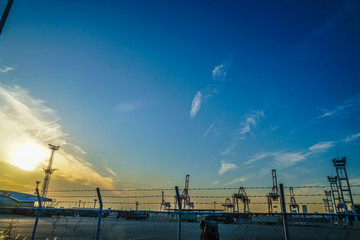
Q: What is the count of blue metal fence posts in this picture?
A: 4